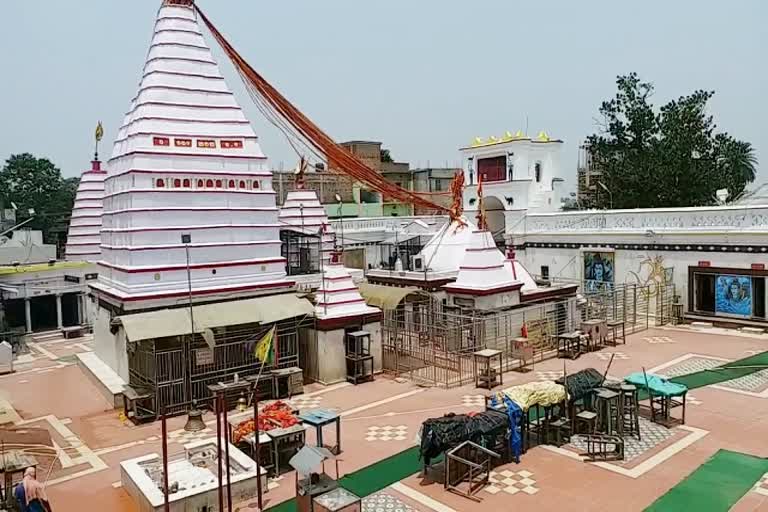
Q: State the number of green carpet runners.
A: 2